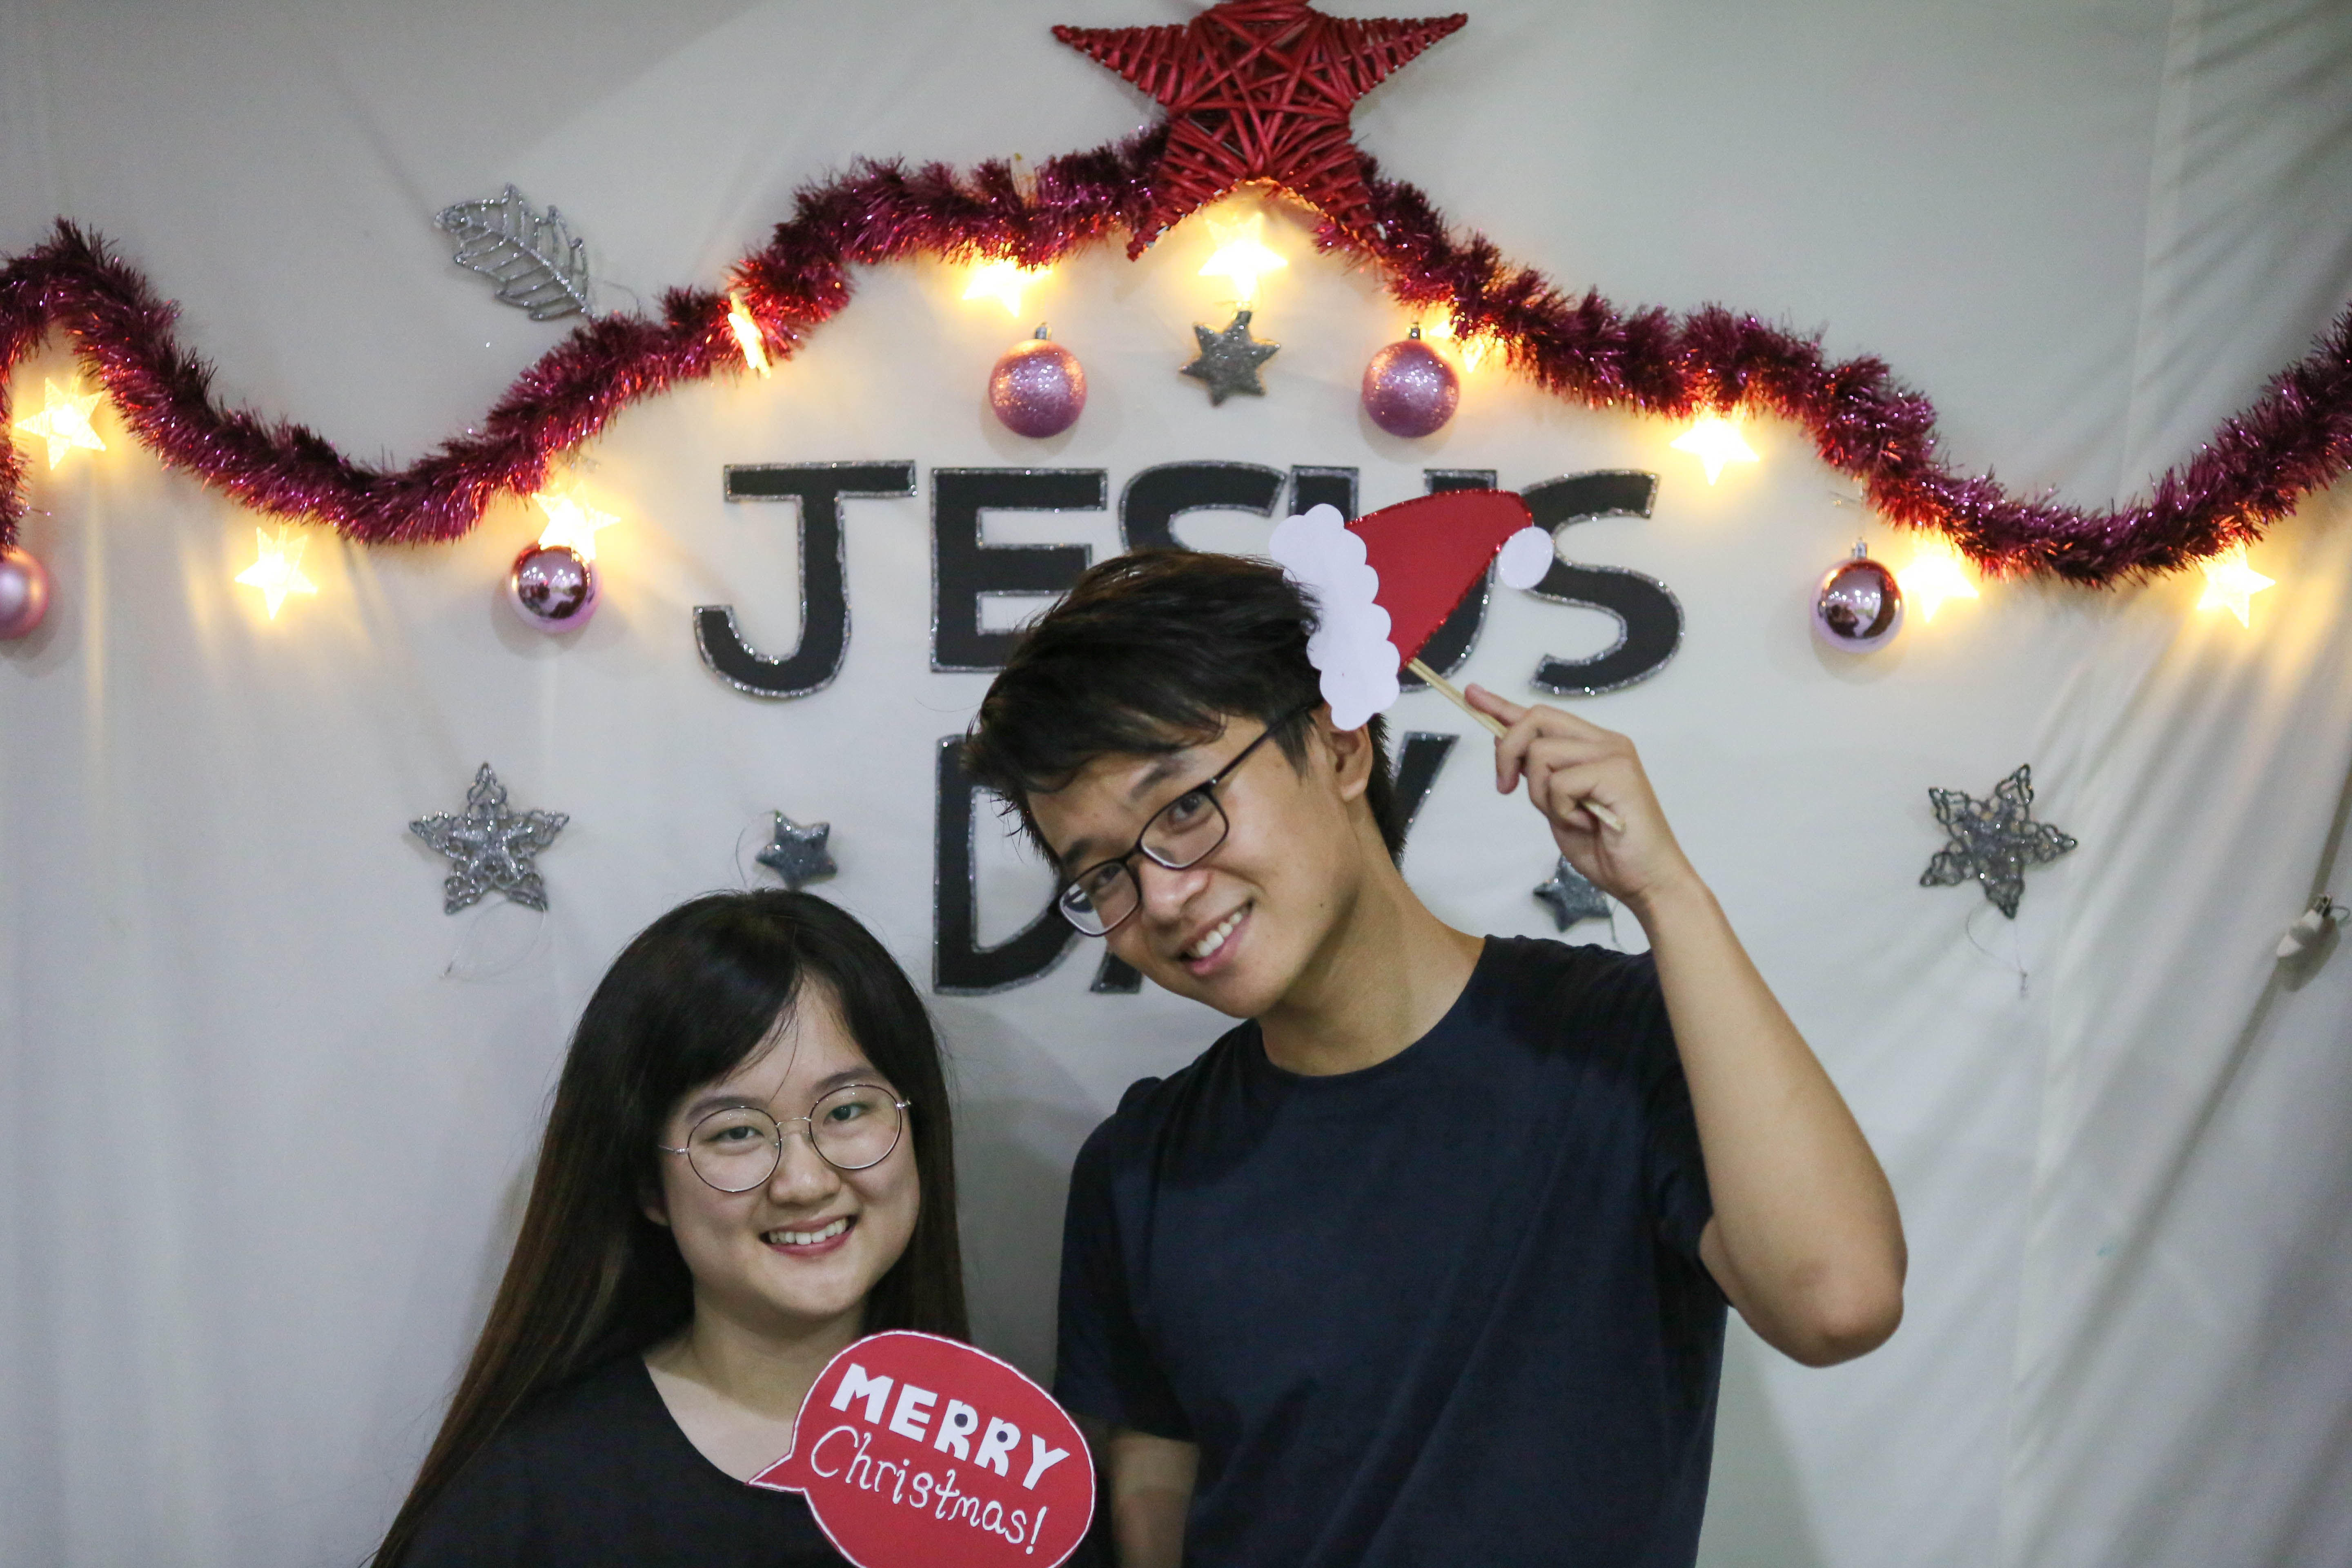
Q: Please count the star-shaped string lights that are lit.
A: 10